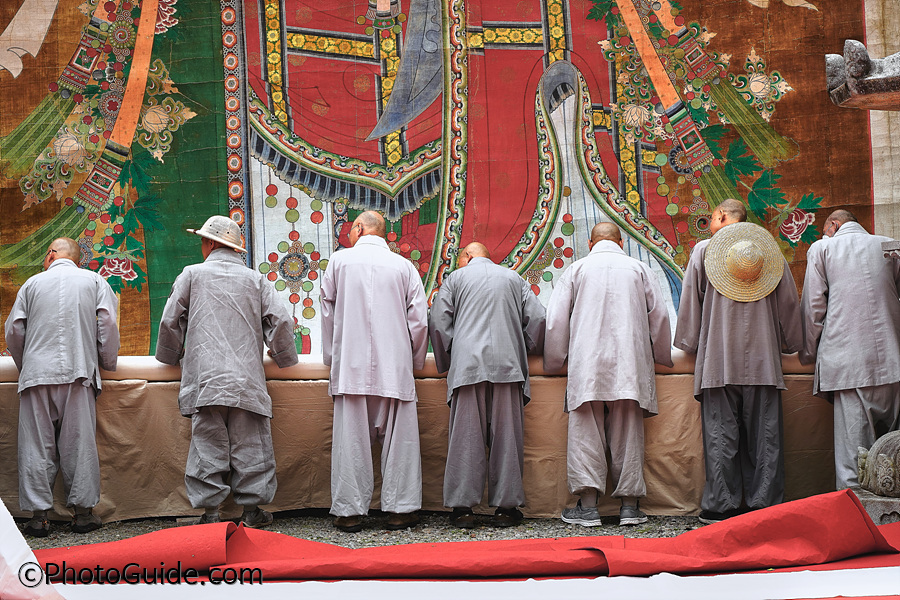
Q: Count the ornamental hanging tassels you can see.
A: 4